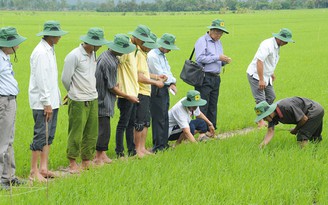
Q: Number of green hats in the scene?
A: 11